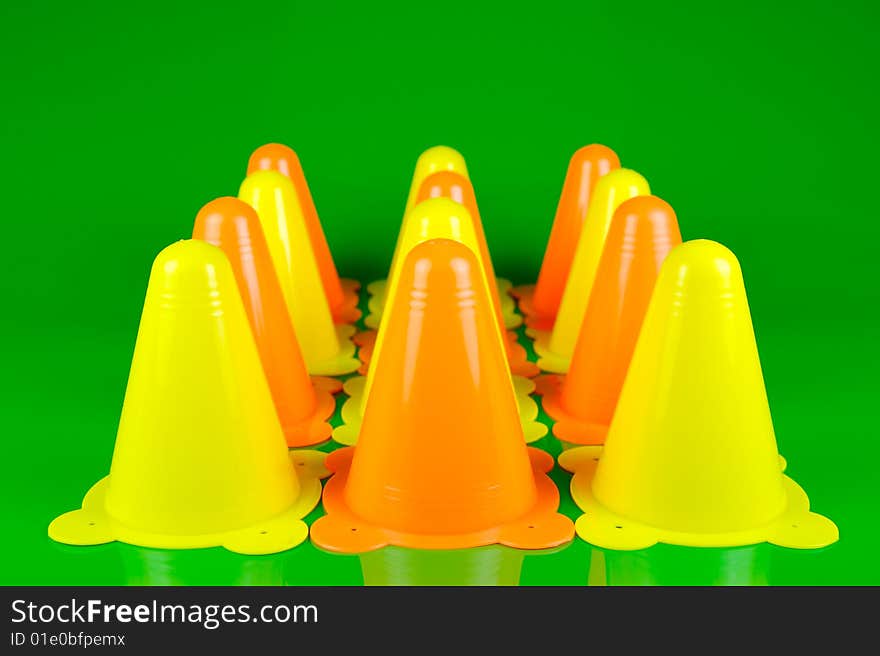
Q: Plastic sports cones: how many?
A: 12